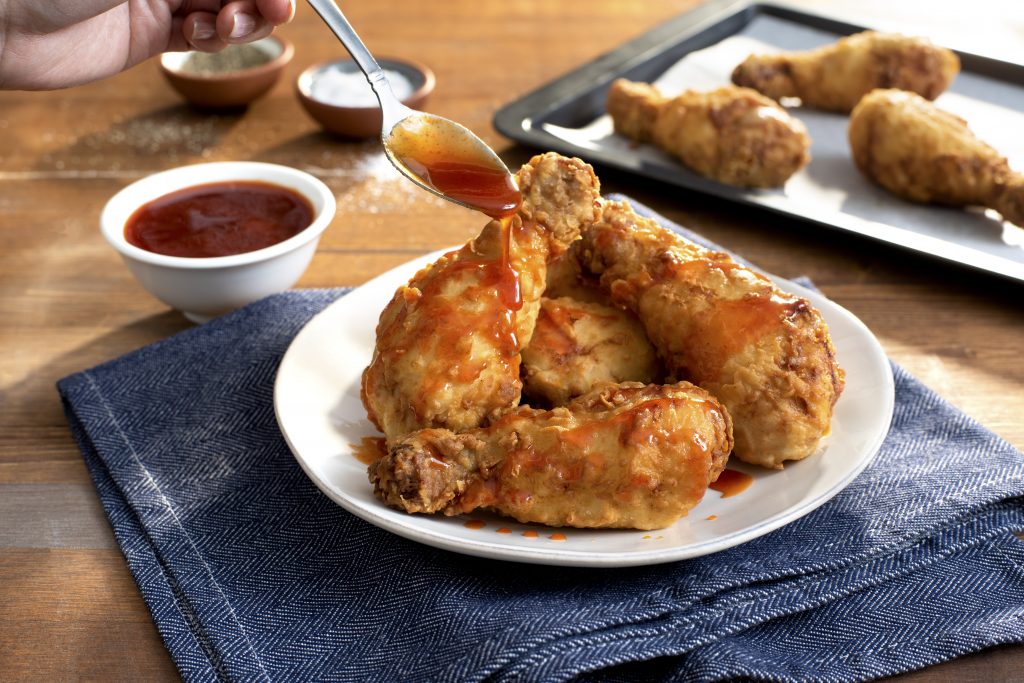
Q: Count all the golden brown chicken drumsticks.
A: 7